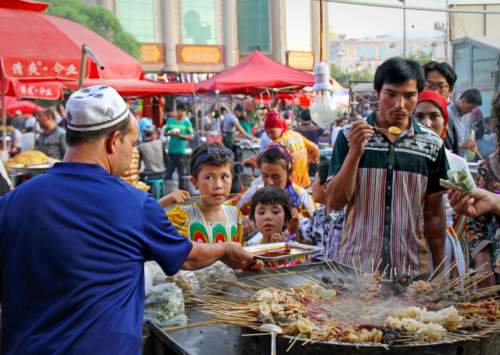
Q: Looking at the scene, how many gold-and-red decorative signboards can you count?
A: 3